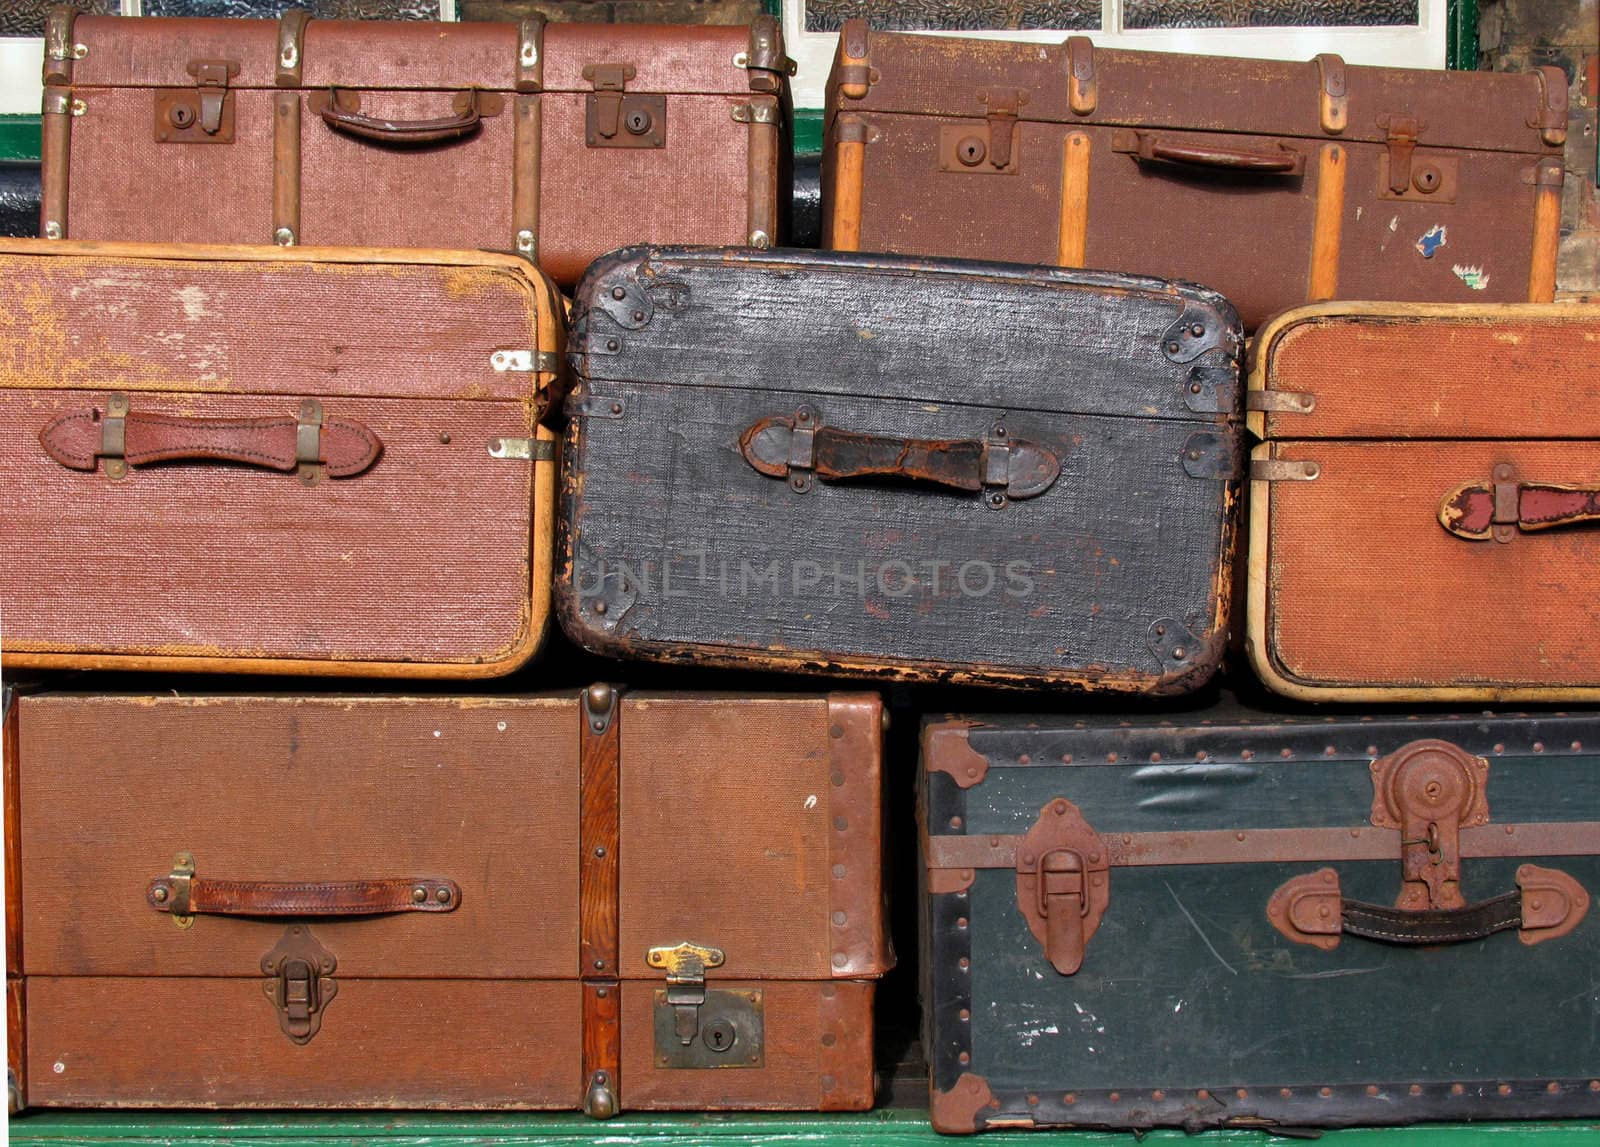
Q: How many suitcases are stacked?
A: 7